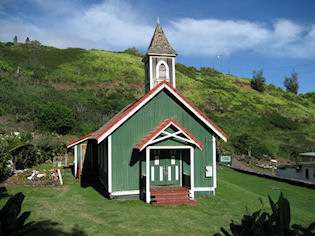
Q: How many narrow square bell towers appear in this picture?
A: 1